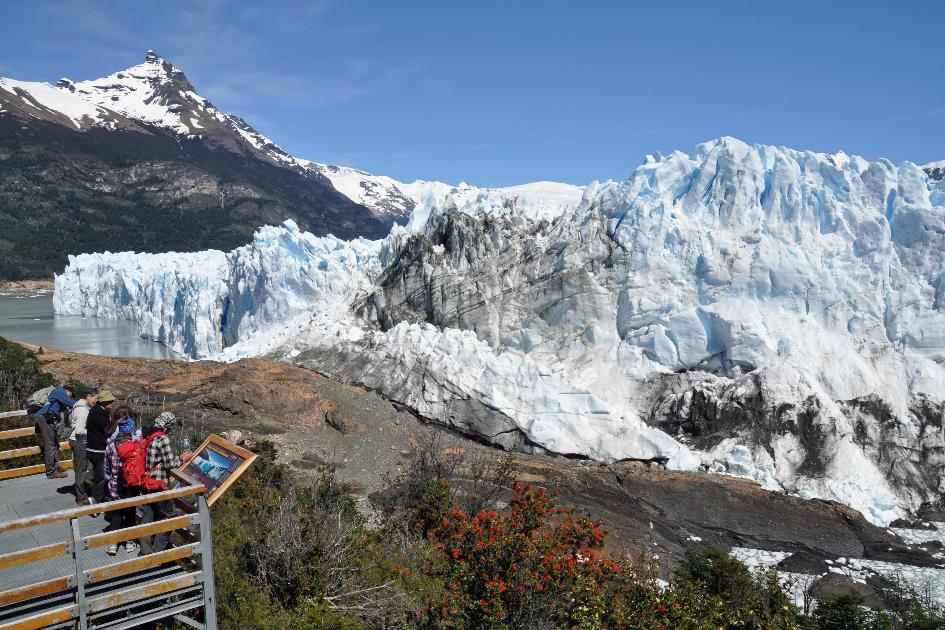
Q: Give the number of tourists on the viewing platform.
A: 6